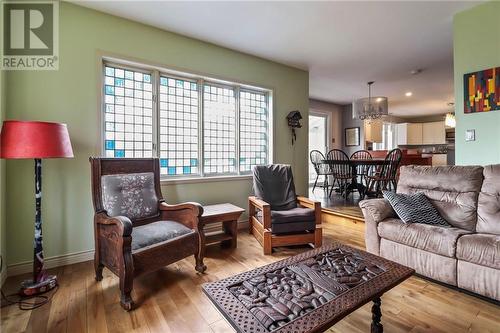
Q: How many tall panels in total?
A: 4